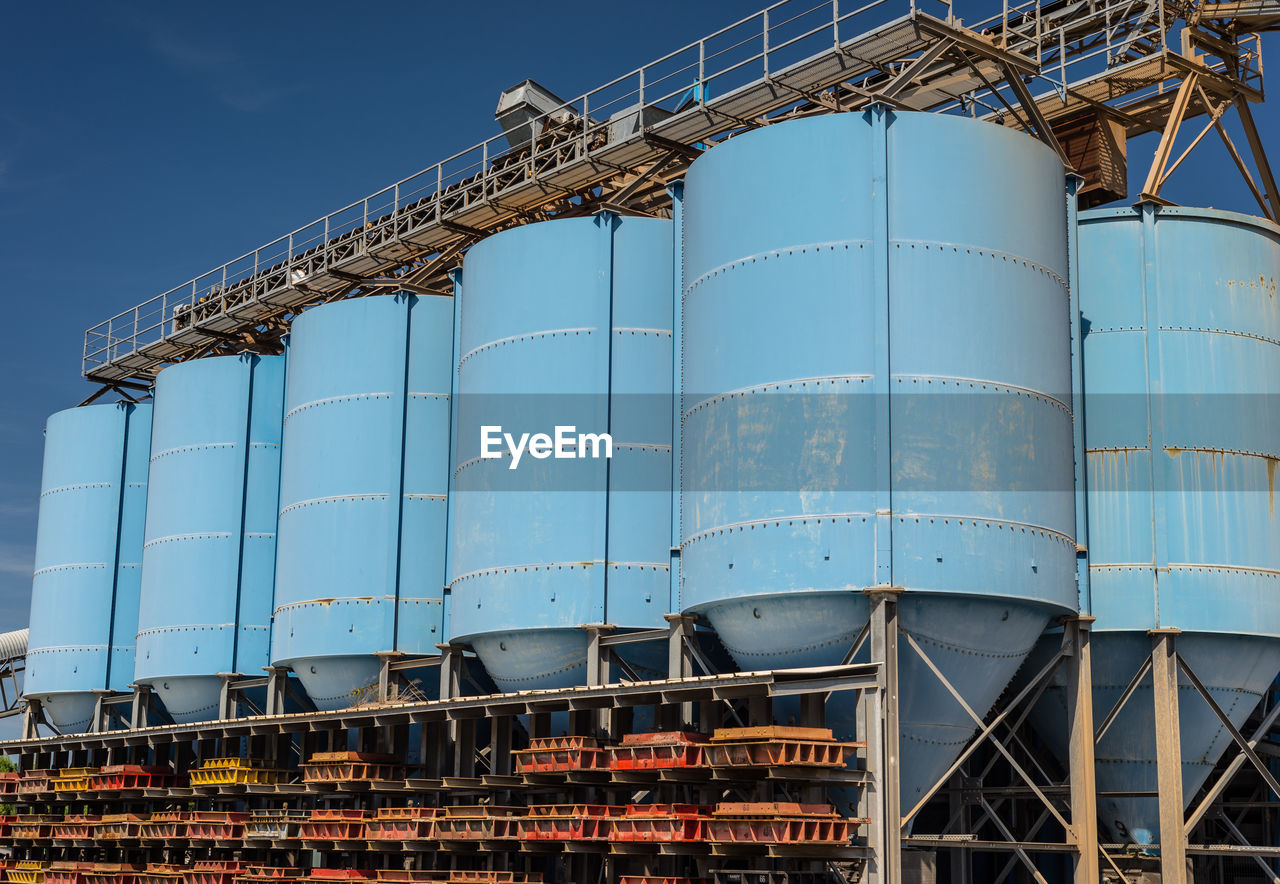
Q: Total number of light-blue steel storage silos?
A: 6